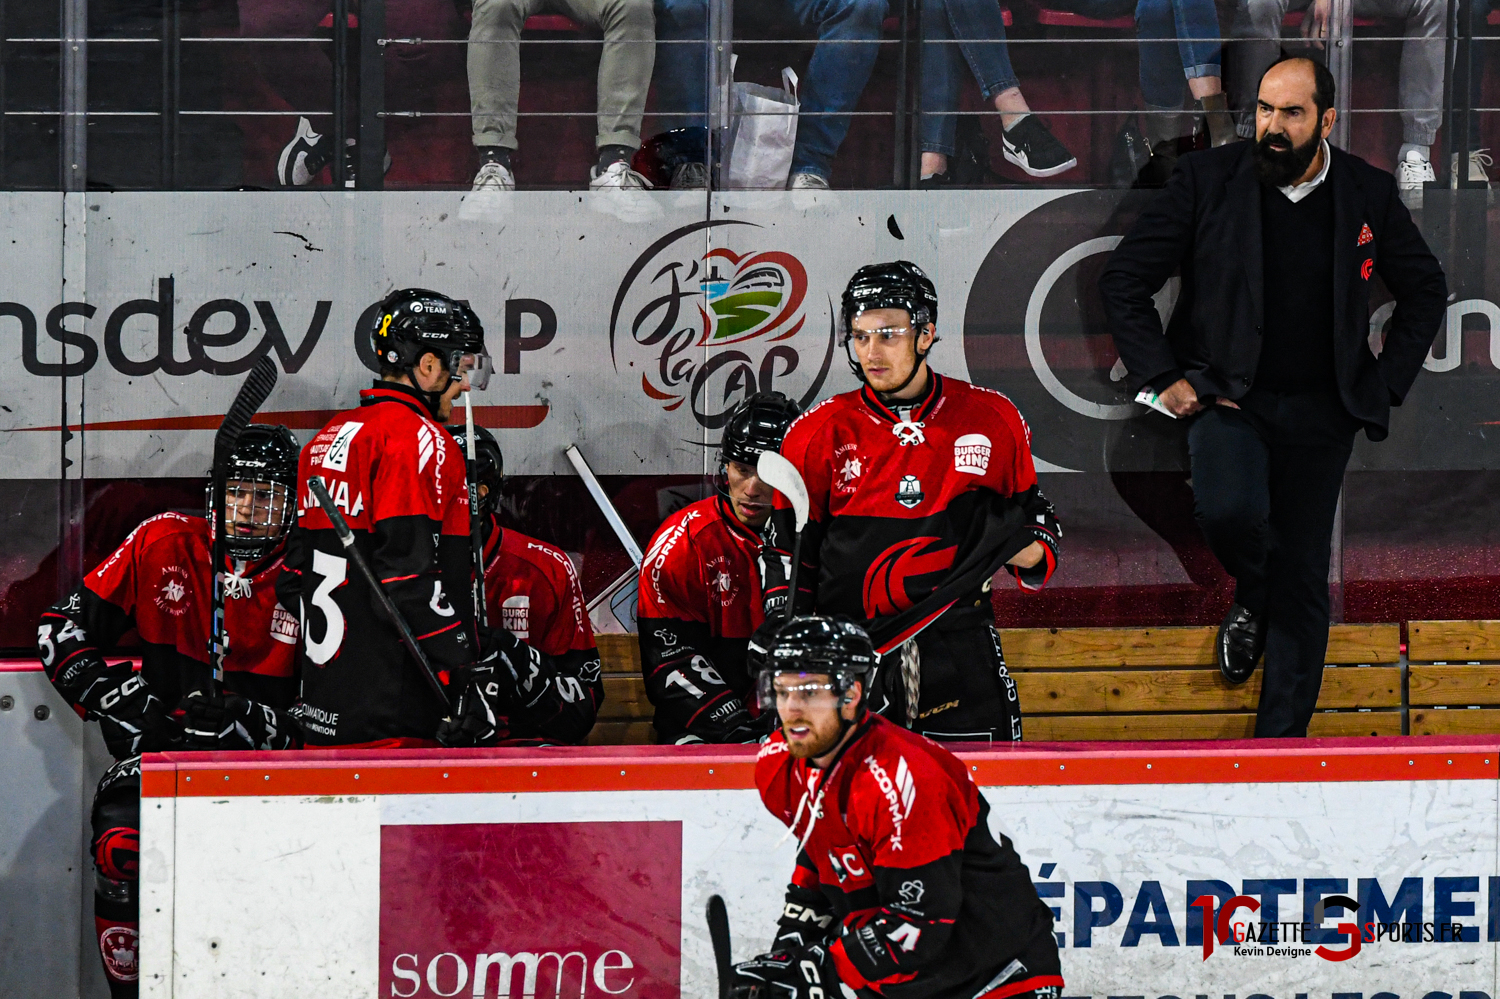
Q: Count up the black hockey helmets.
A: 6